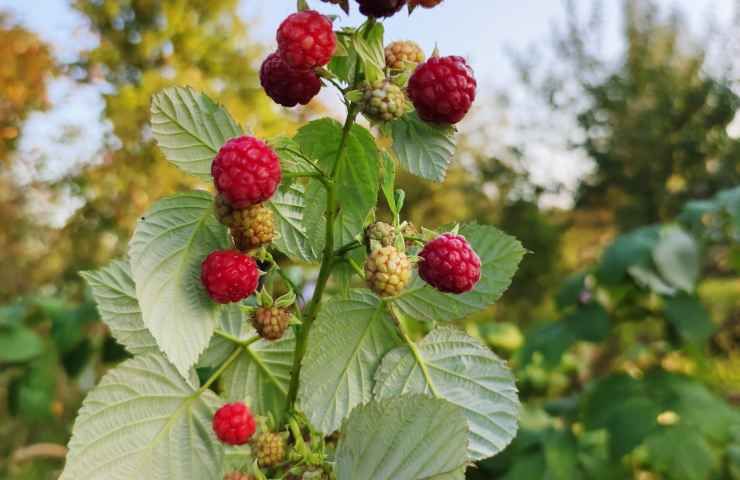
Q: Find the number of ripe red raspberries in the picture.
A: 7